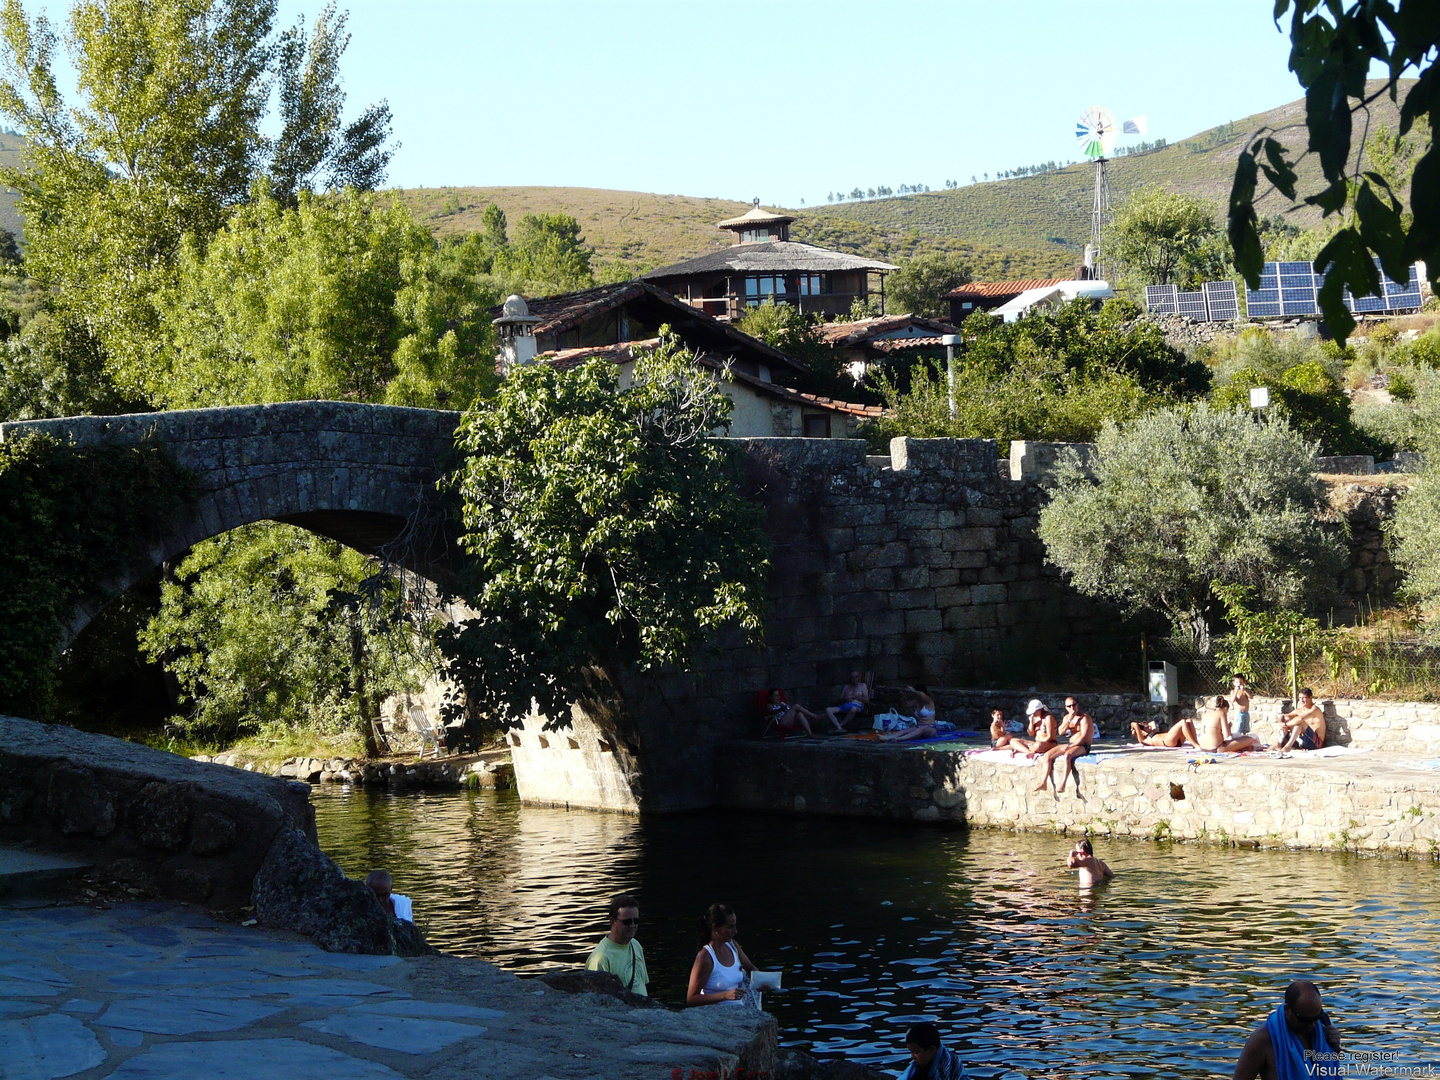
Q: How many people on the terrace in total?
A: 10